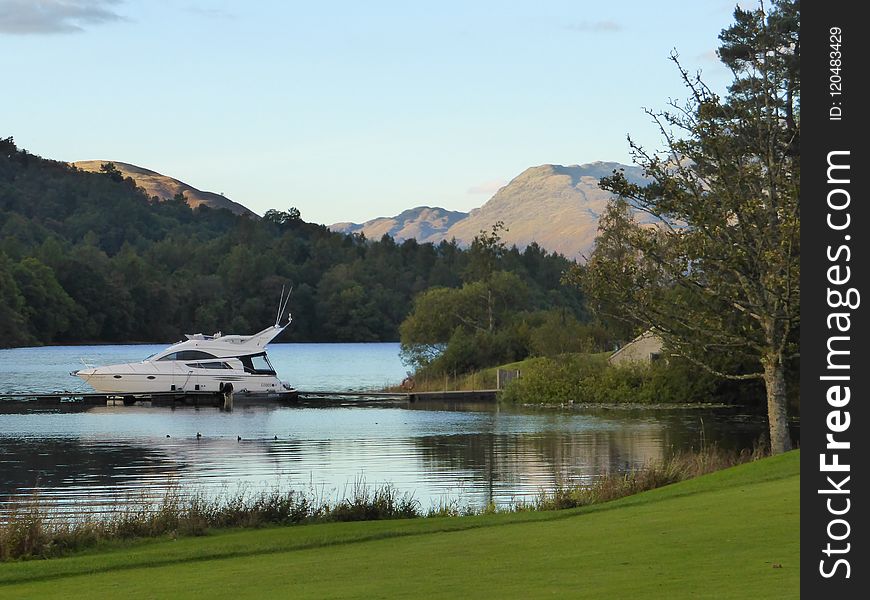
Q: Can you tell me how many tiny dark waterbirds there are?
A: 4